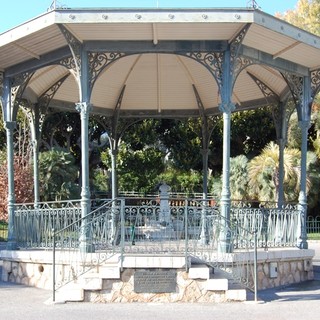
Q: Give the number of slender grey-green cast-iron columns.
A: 8